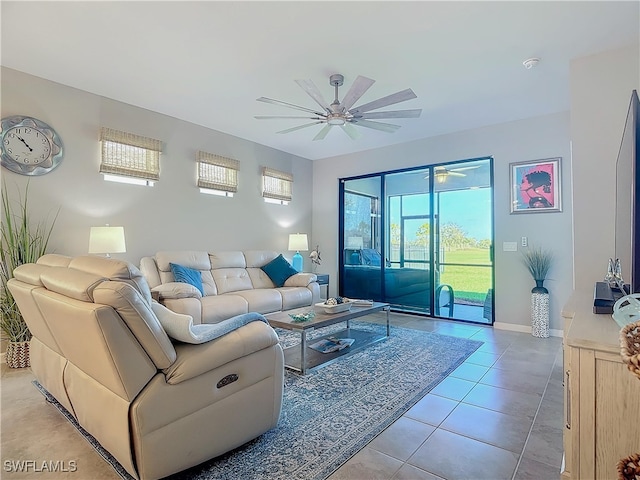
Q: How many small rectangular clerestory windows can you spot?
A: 3